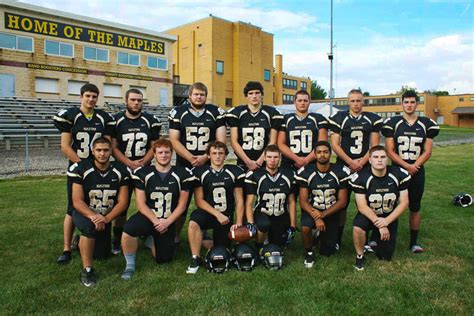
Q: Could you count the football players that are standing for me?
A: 7